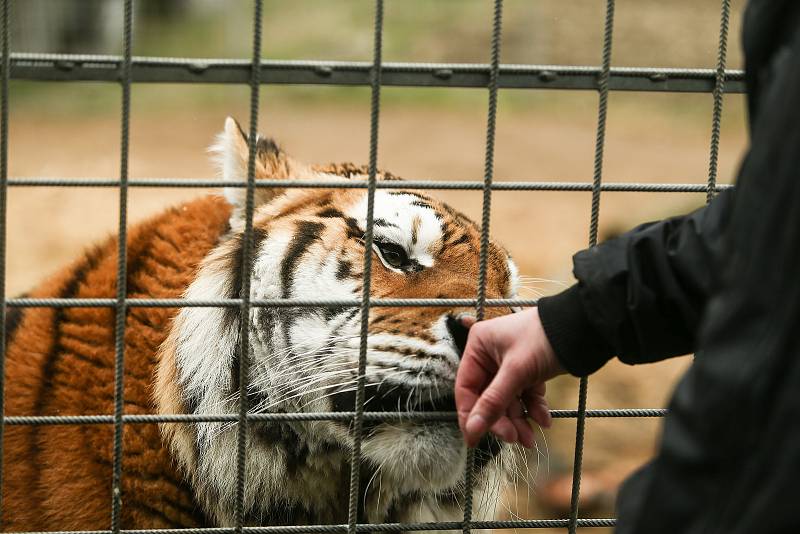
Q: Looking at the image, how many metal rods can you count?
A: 12